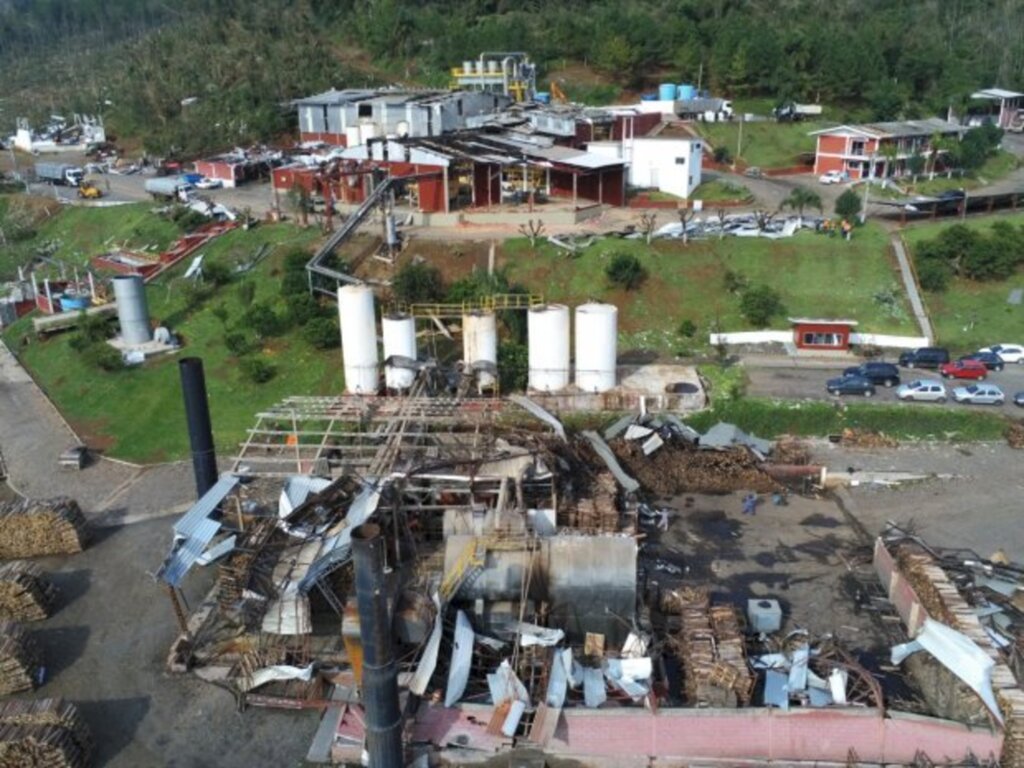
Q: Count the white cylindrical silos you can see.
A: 5